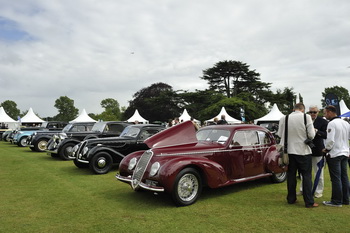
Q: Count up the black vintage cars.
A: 3